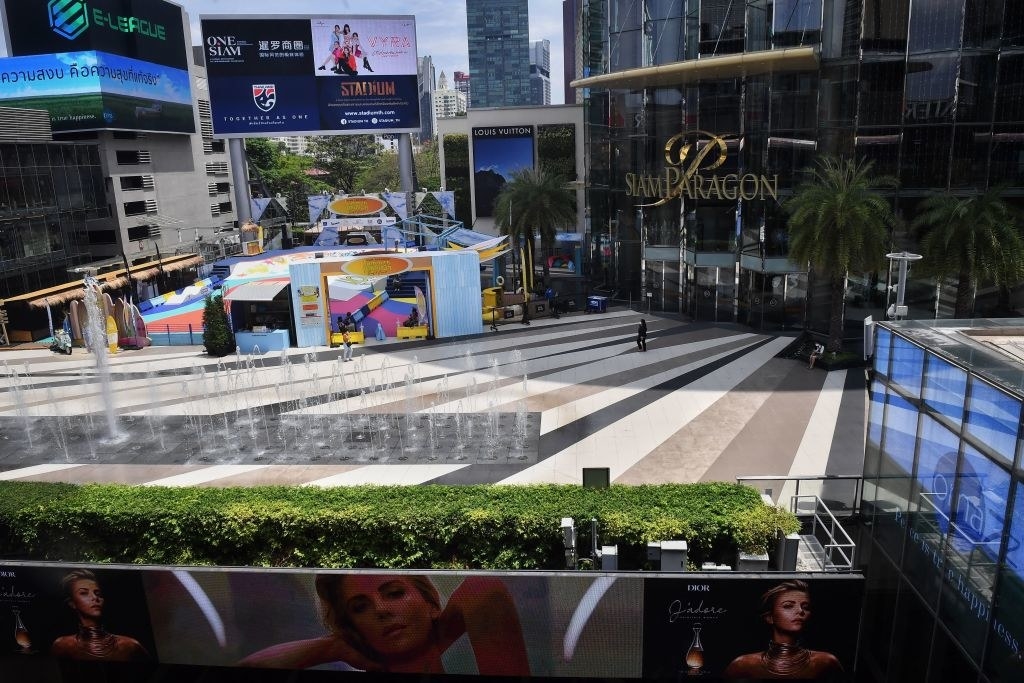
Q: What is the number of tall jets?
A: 1